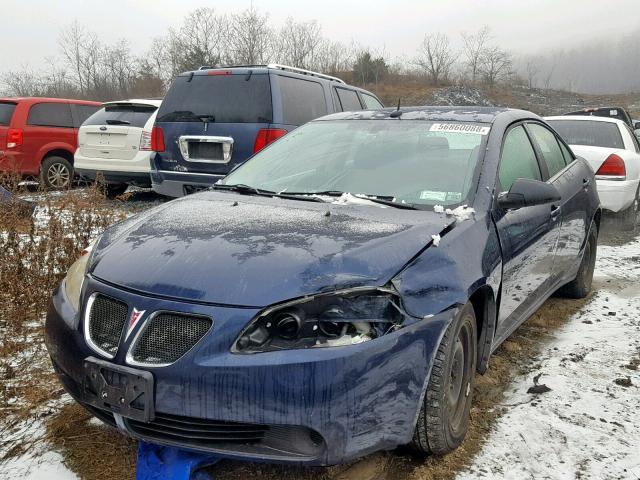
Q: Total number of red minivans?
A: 1